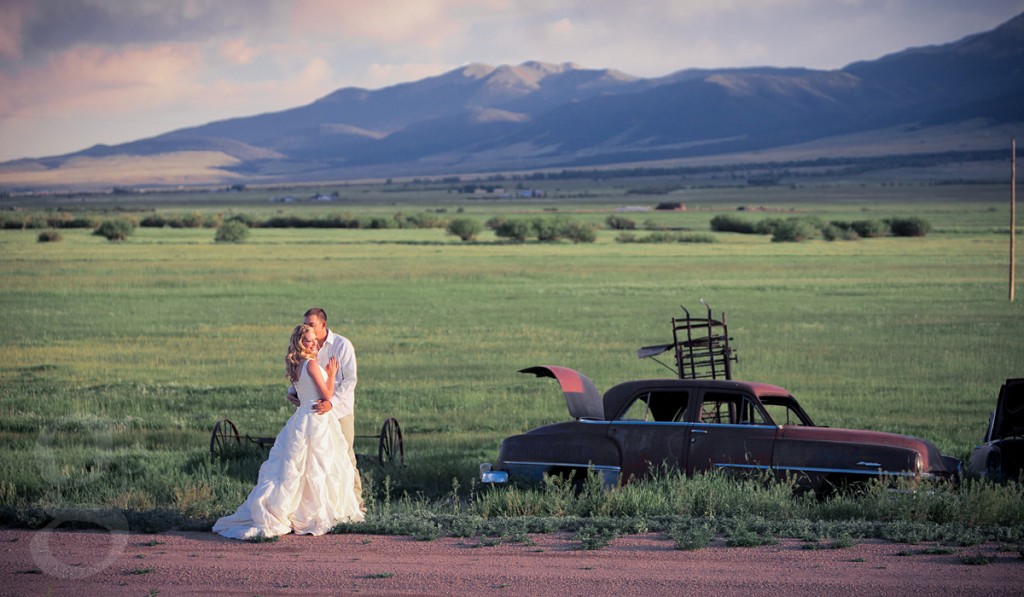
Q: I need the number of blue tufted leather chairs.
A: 0